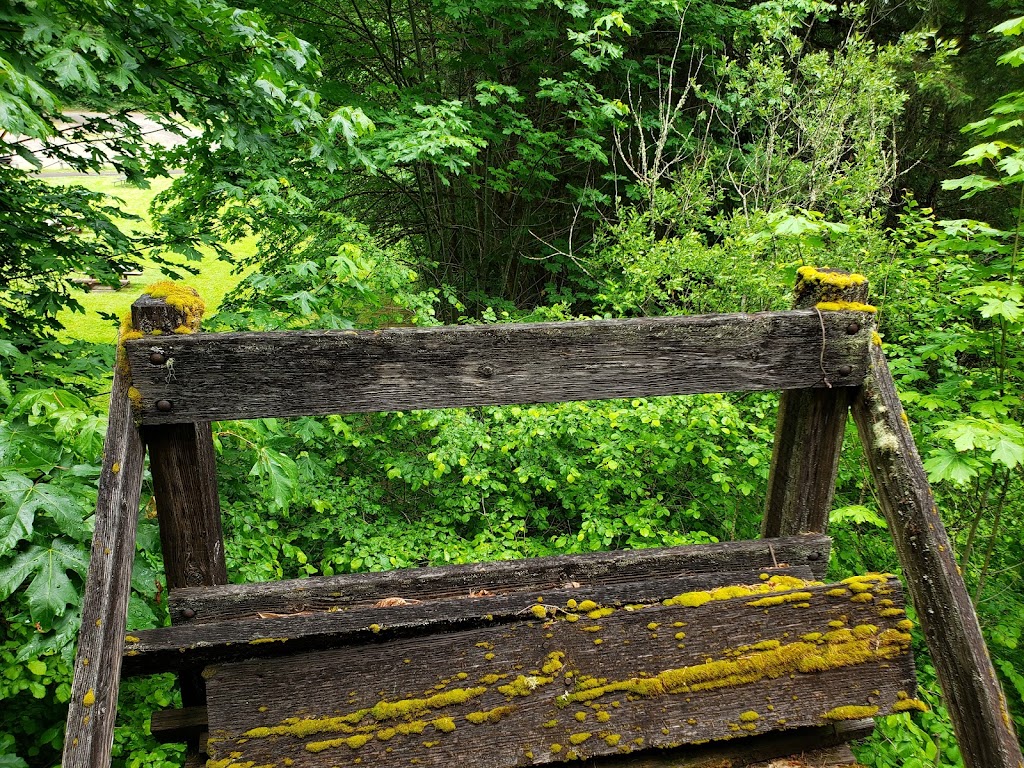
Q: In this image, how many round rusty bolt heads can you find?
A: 6